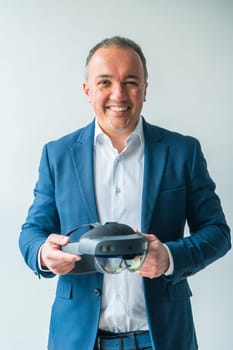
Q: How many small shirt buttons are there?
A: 2